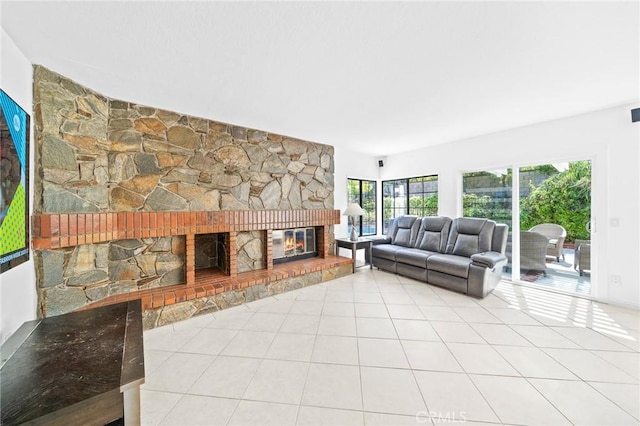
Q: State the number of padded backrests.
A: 3